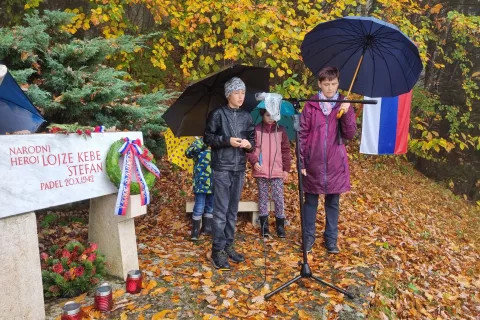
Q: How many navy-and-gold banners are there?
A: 0